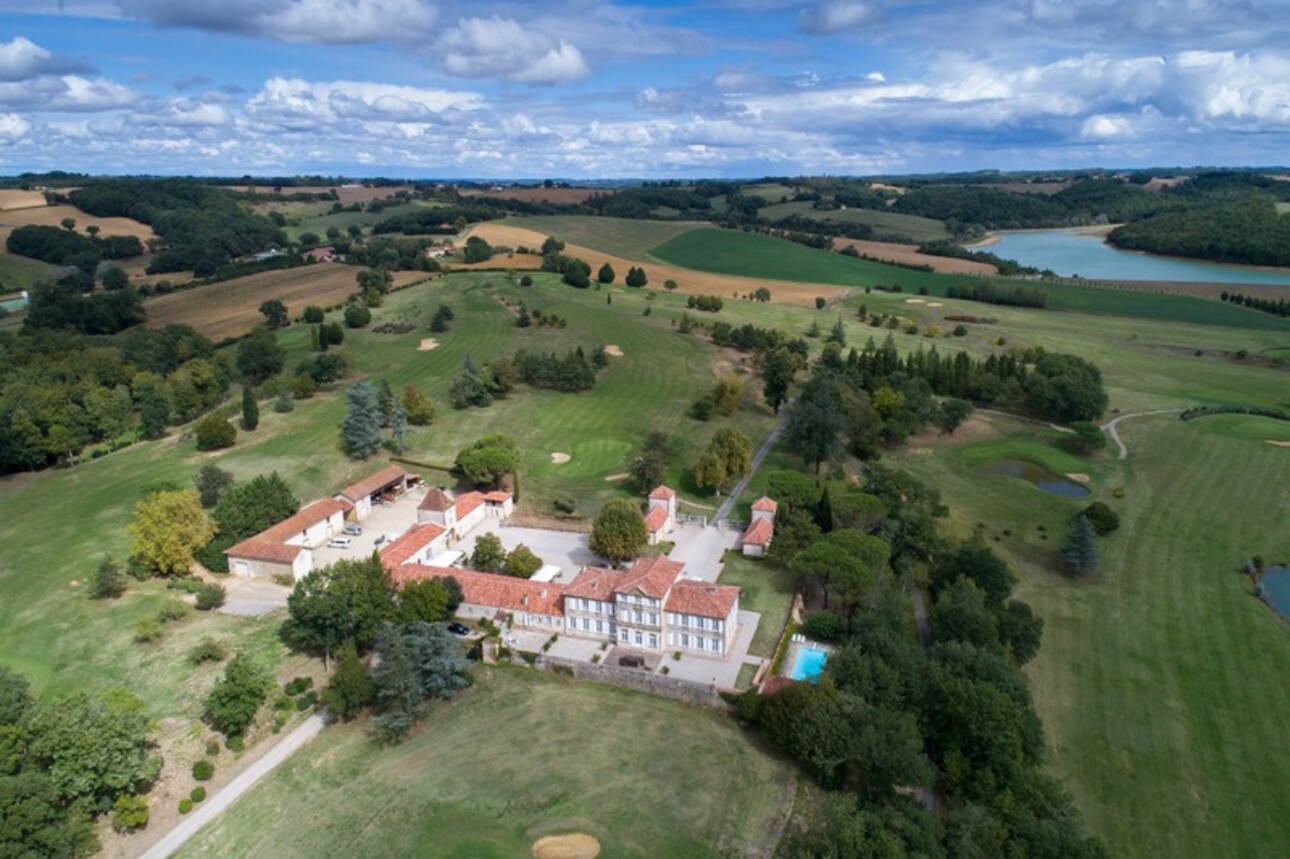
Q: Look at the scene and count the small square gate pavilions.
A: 2